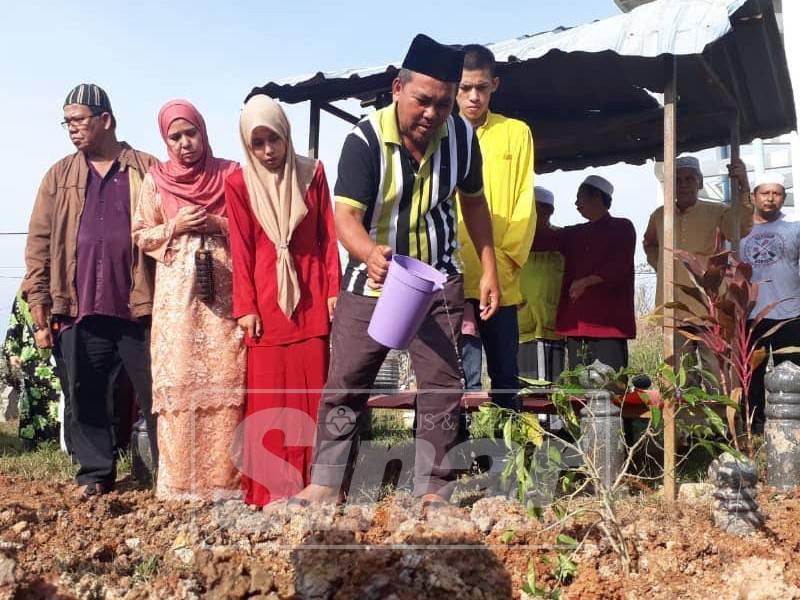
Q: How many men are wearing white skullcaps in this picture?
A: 4